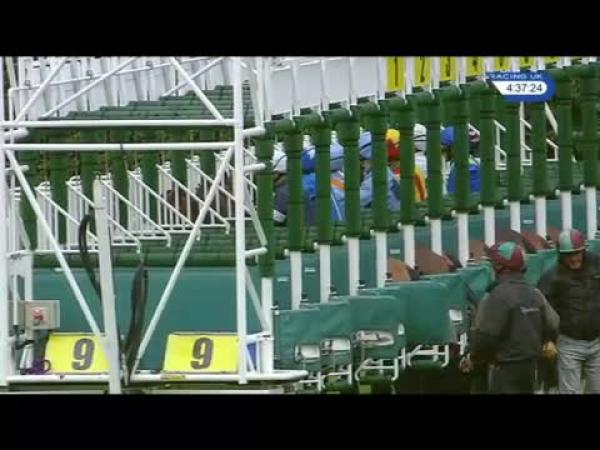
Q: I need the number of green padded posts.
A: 13